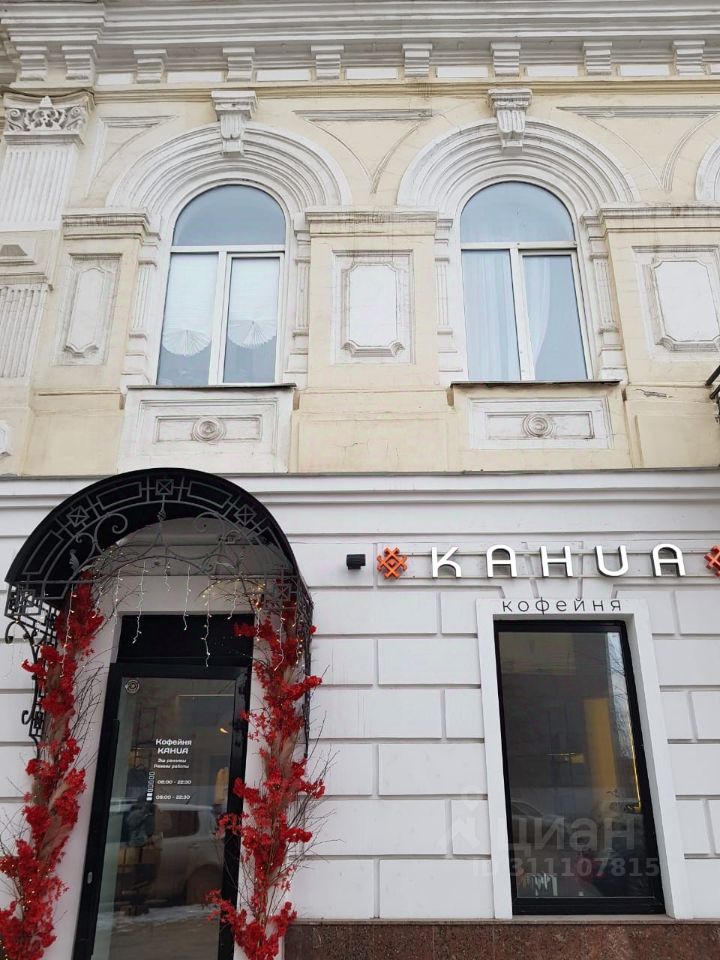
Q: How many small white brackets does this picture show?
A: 9